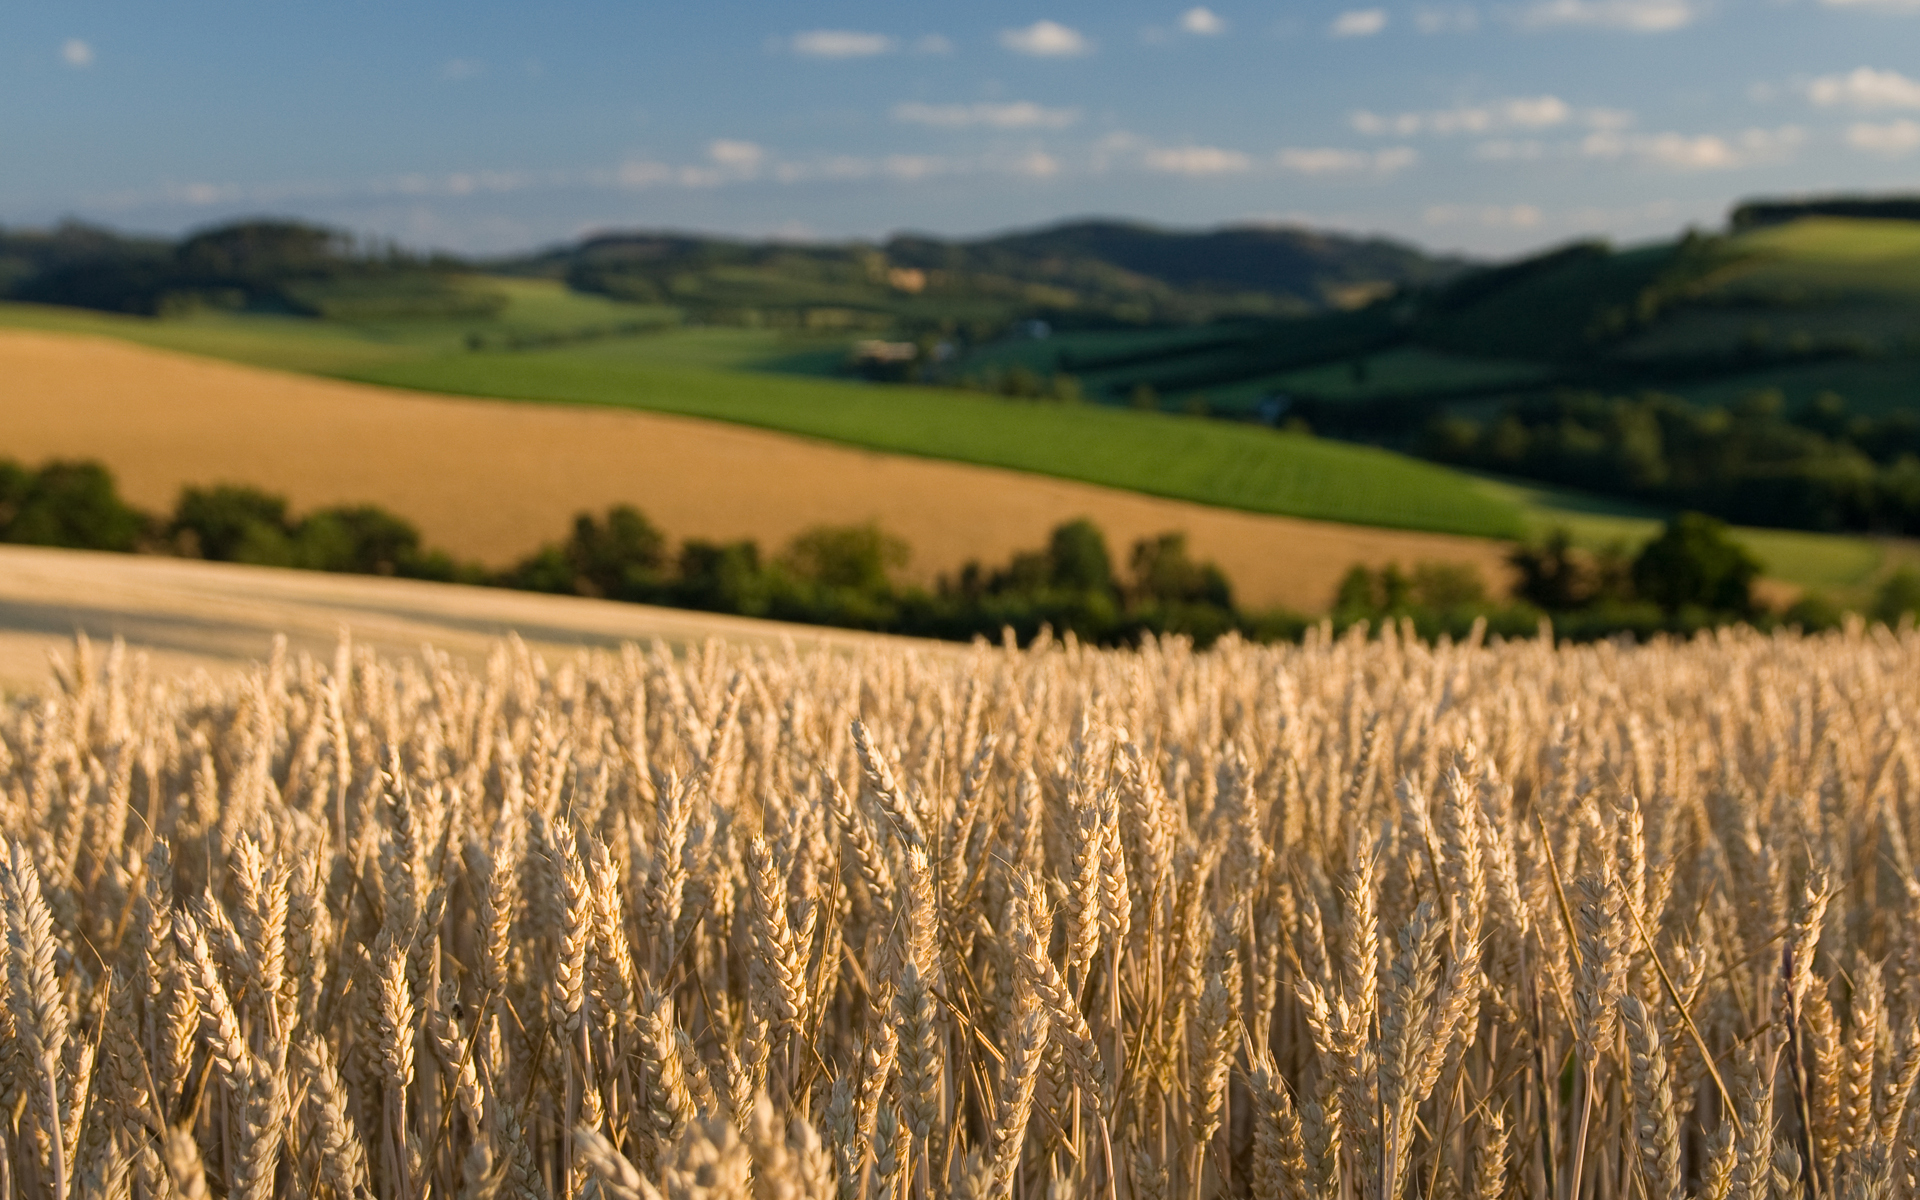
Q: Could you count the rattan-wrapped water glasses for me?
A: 0